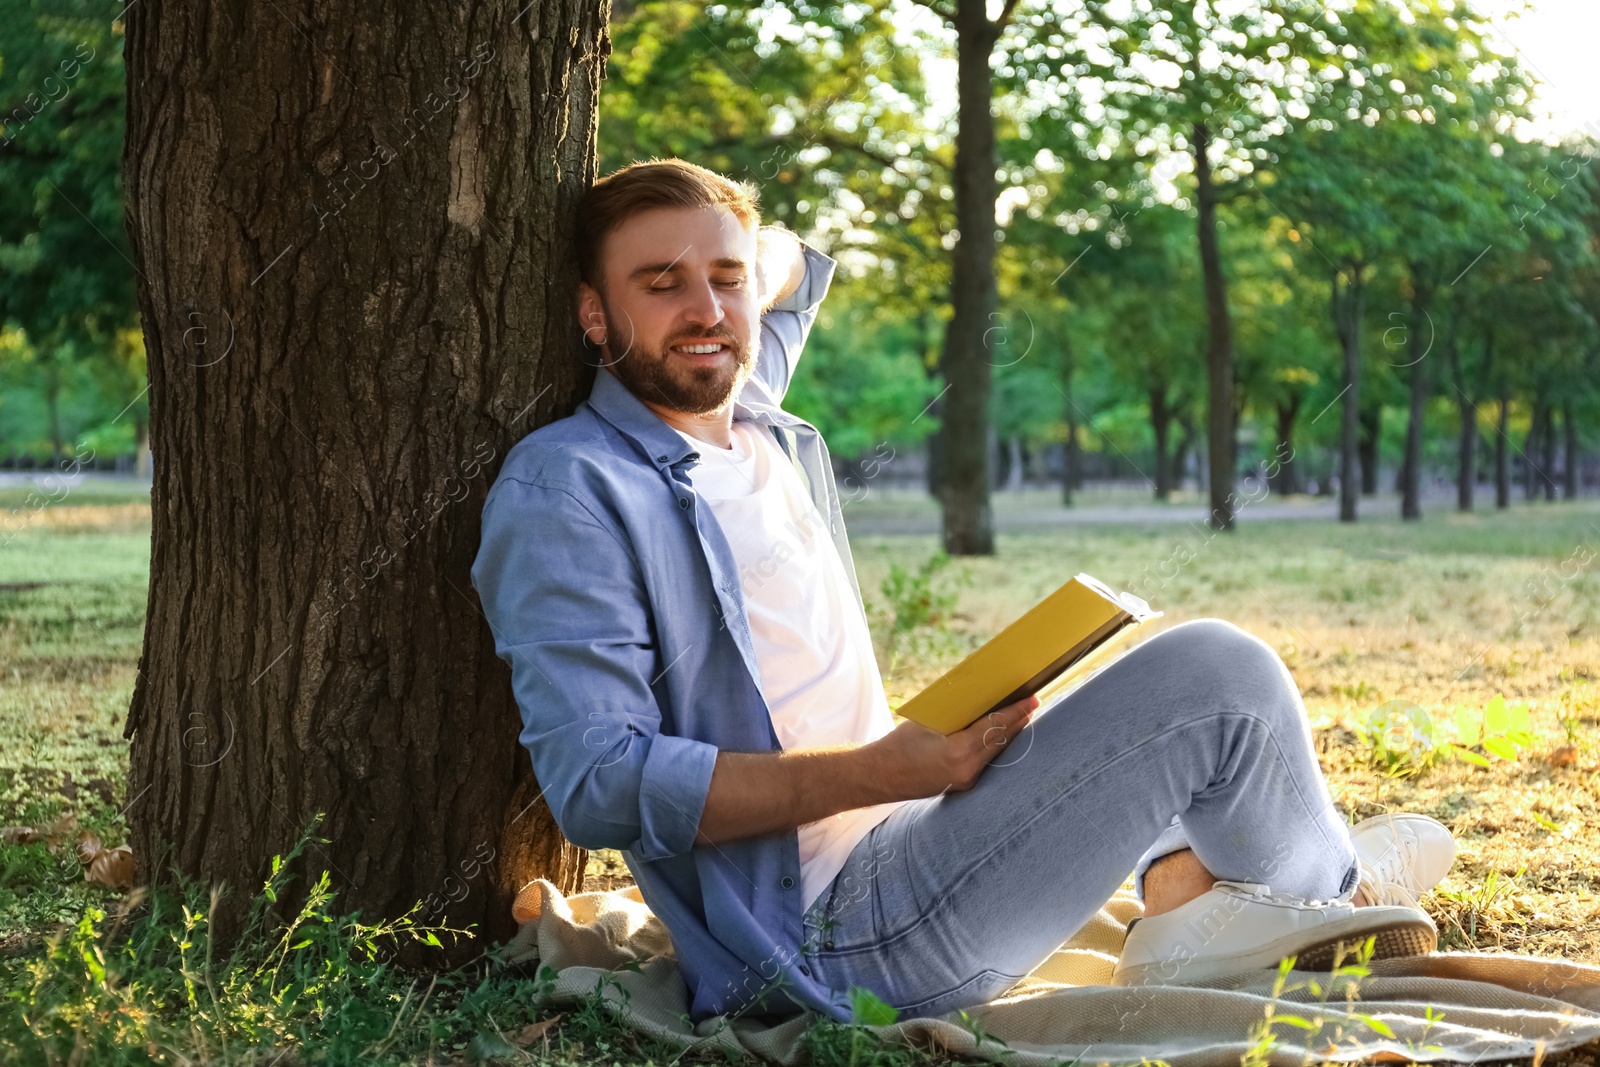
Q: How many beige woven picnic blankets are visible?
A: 1